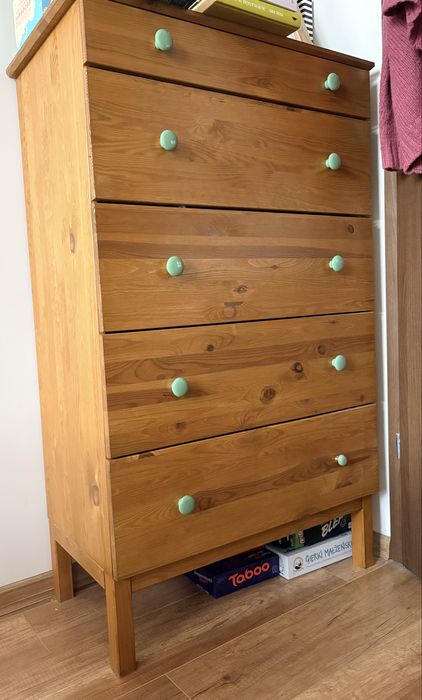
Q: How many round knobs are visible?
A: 10